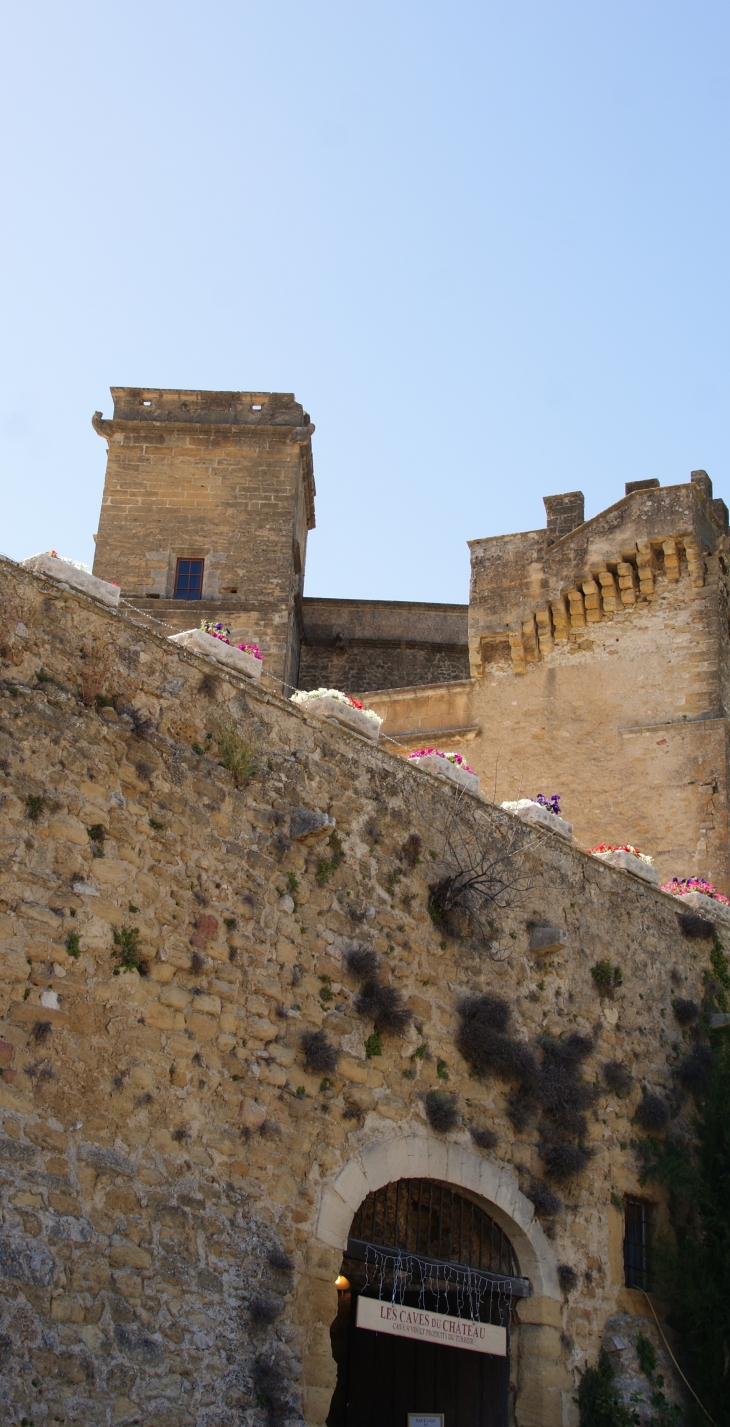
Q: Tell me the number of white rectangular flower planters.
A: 7